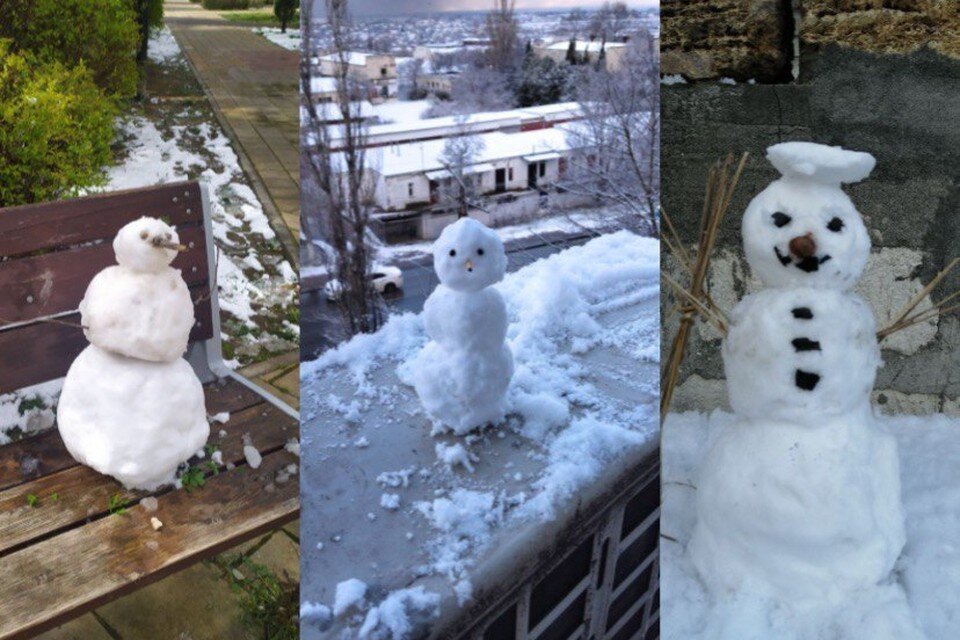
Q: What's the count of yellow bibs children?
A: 0